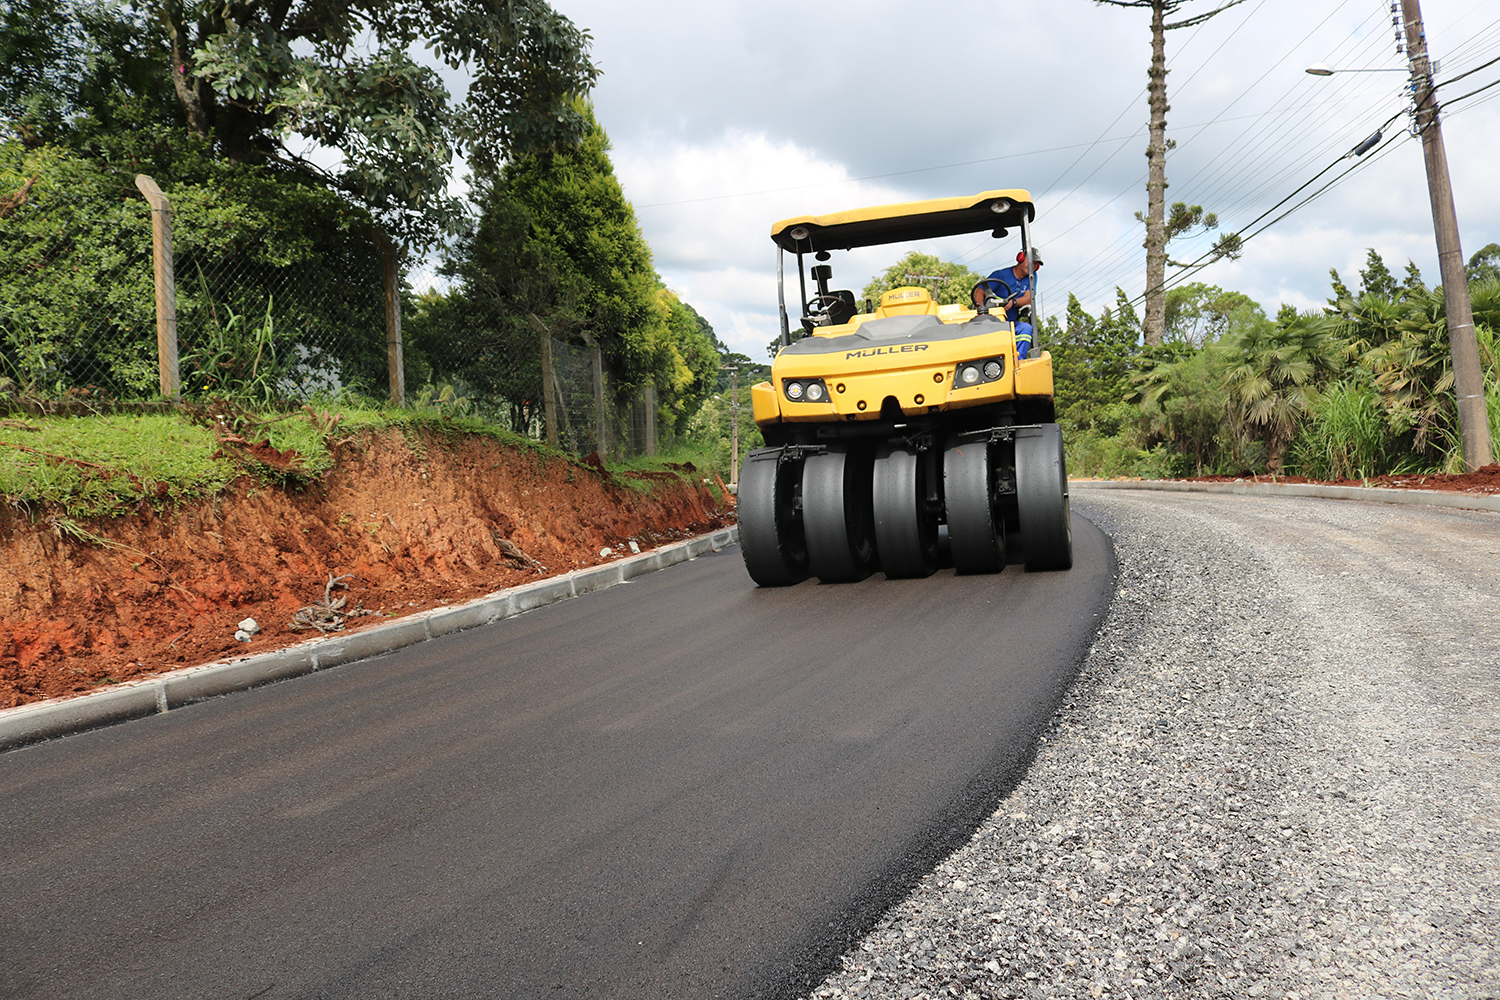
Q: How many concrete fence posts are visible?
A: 5